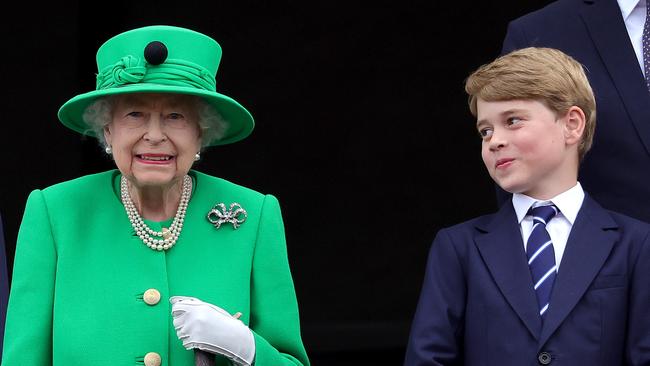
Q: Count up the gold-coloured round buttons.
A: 2